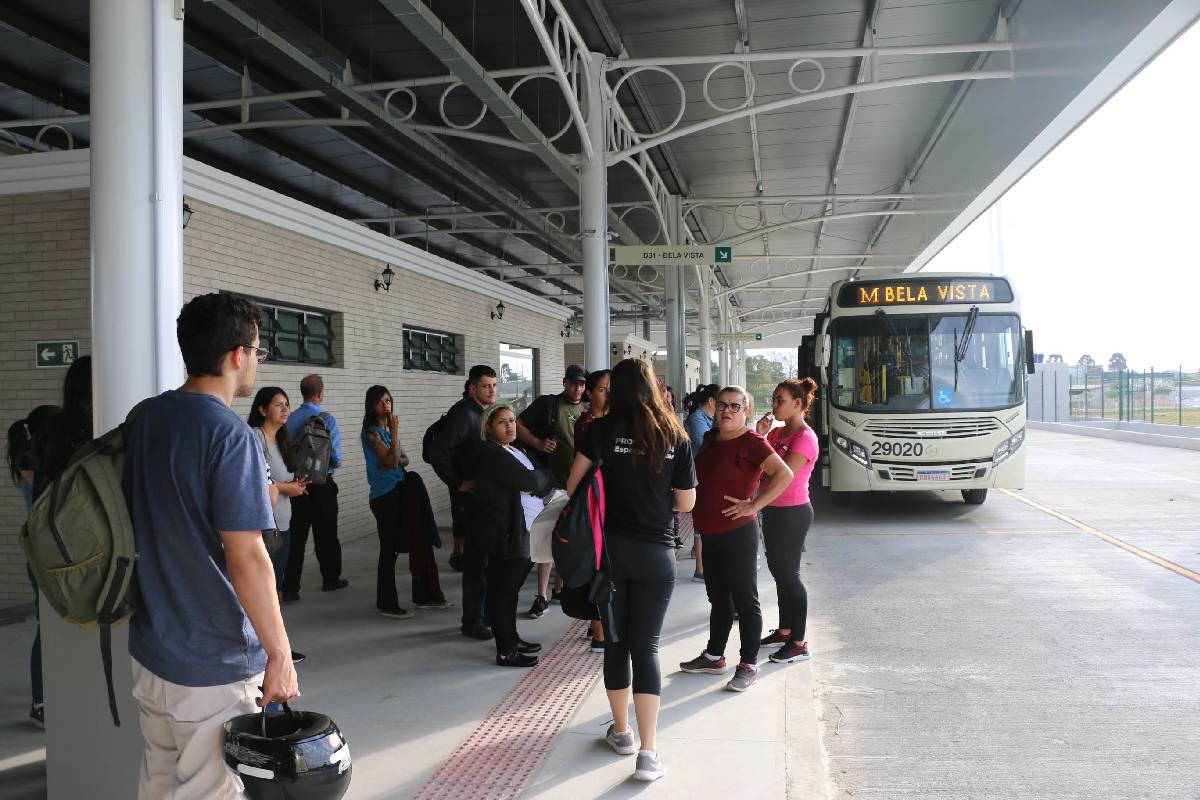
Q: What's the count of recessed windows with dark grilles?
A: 2